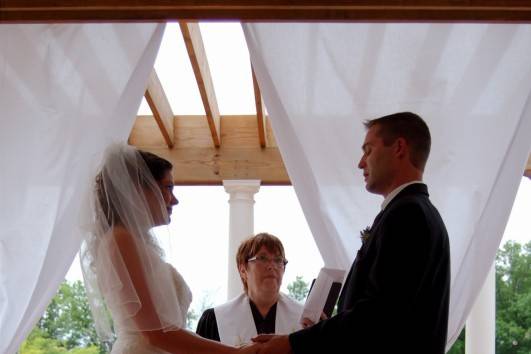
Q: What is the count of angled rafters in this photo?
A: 3